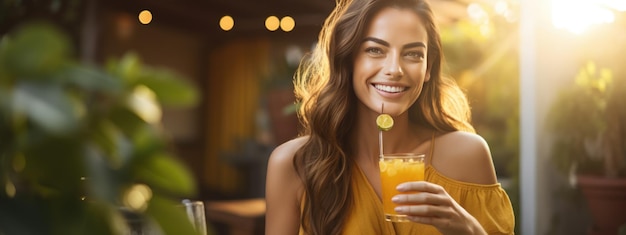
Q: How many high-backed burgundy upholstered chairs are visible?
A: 0